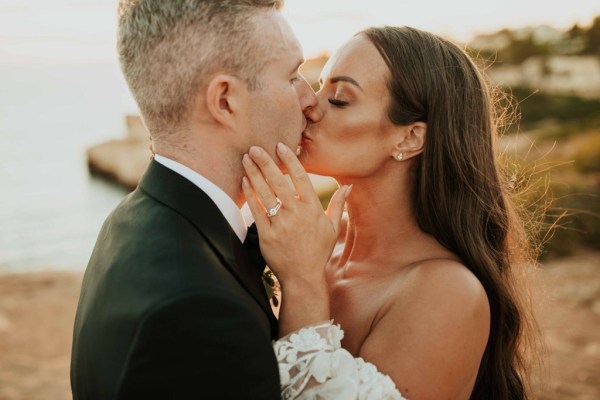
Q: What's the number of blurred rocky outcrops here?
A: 1